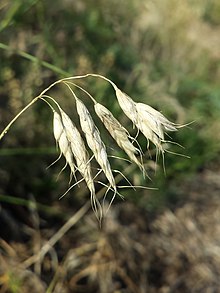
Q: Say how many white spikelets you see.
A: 5